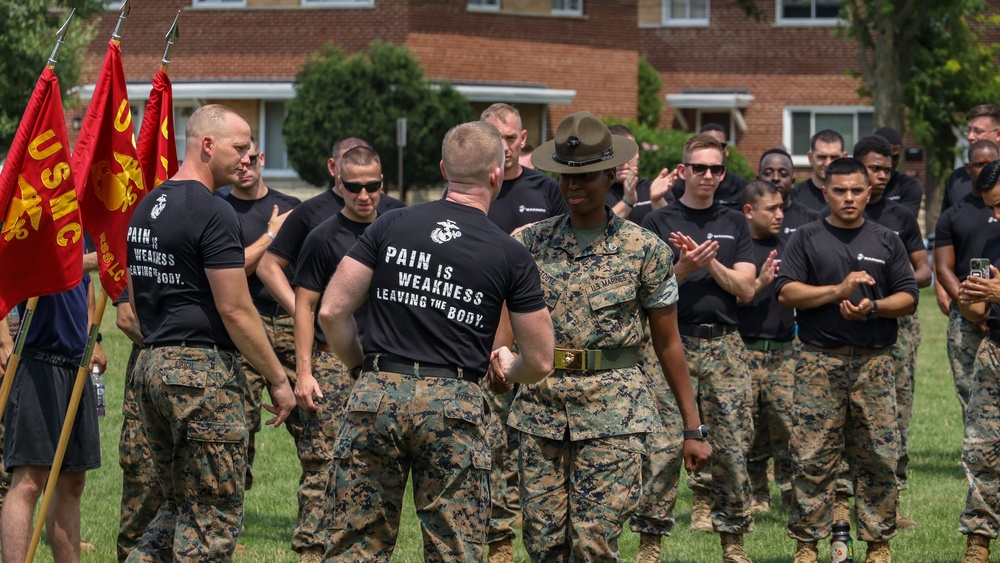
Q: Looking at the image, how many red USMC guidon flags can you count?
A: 3